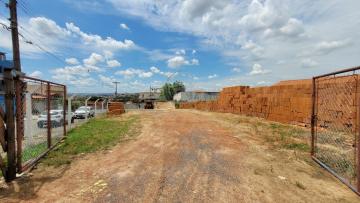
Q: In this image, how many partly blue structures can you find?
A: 1